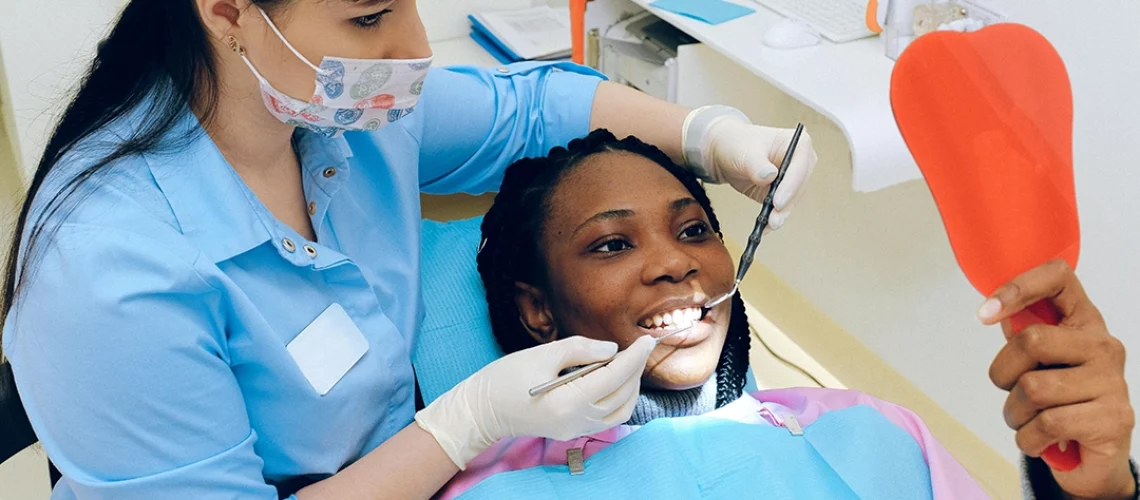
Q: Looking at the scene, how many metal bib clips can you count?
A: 2